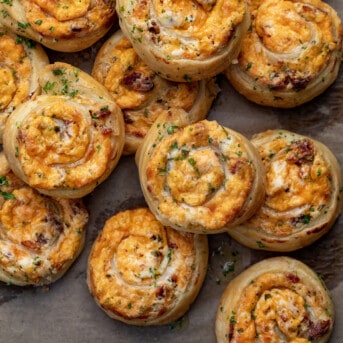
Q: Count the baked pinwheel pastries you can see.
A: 11